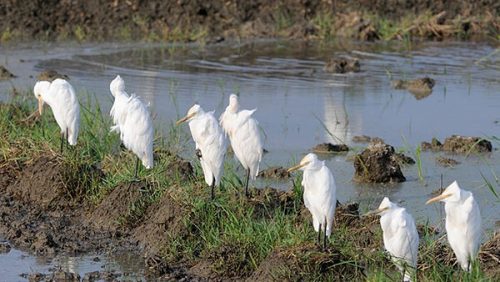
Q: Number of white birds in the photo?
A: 7